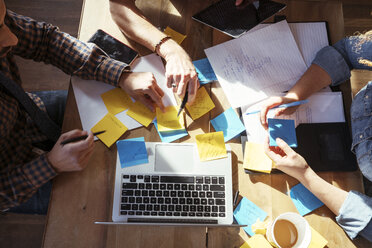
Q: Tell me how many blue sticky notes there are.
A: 7